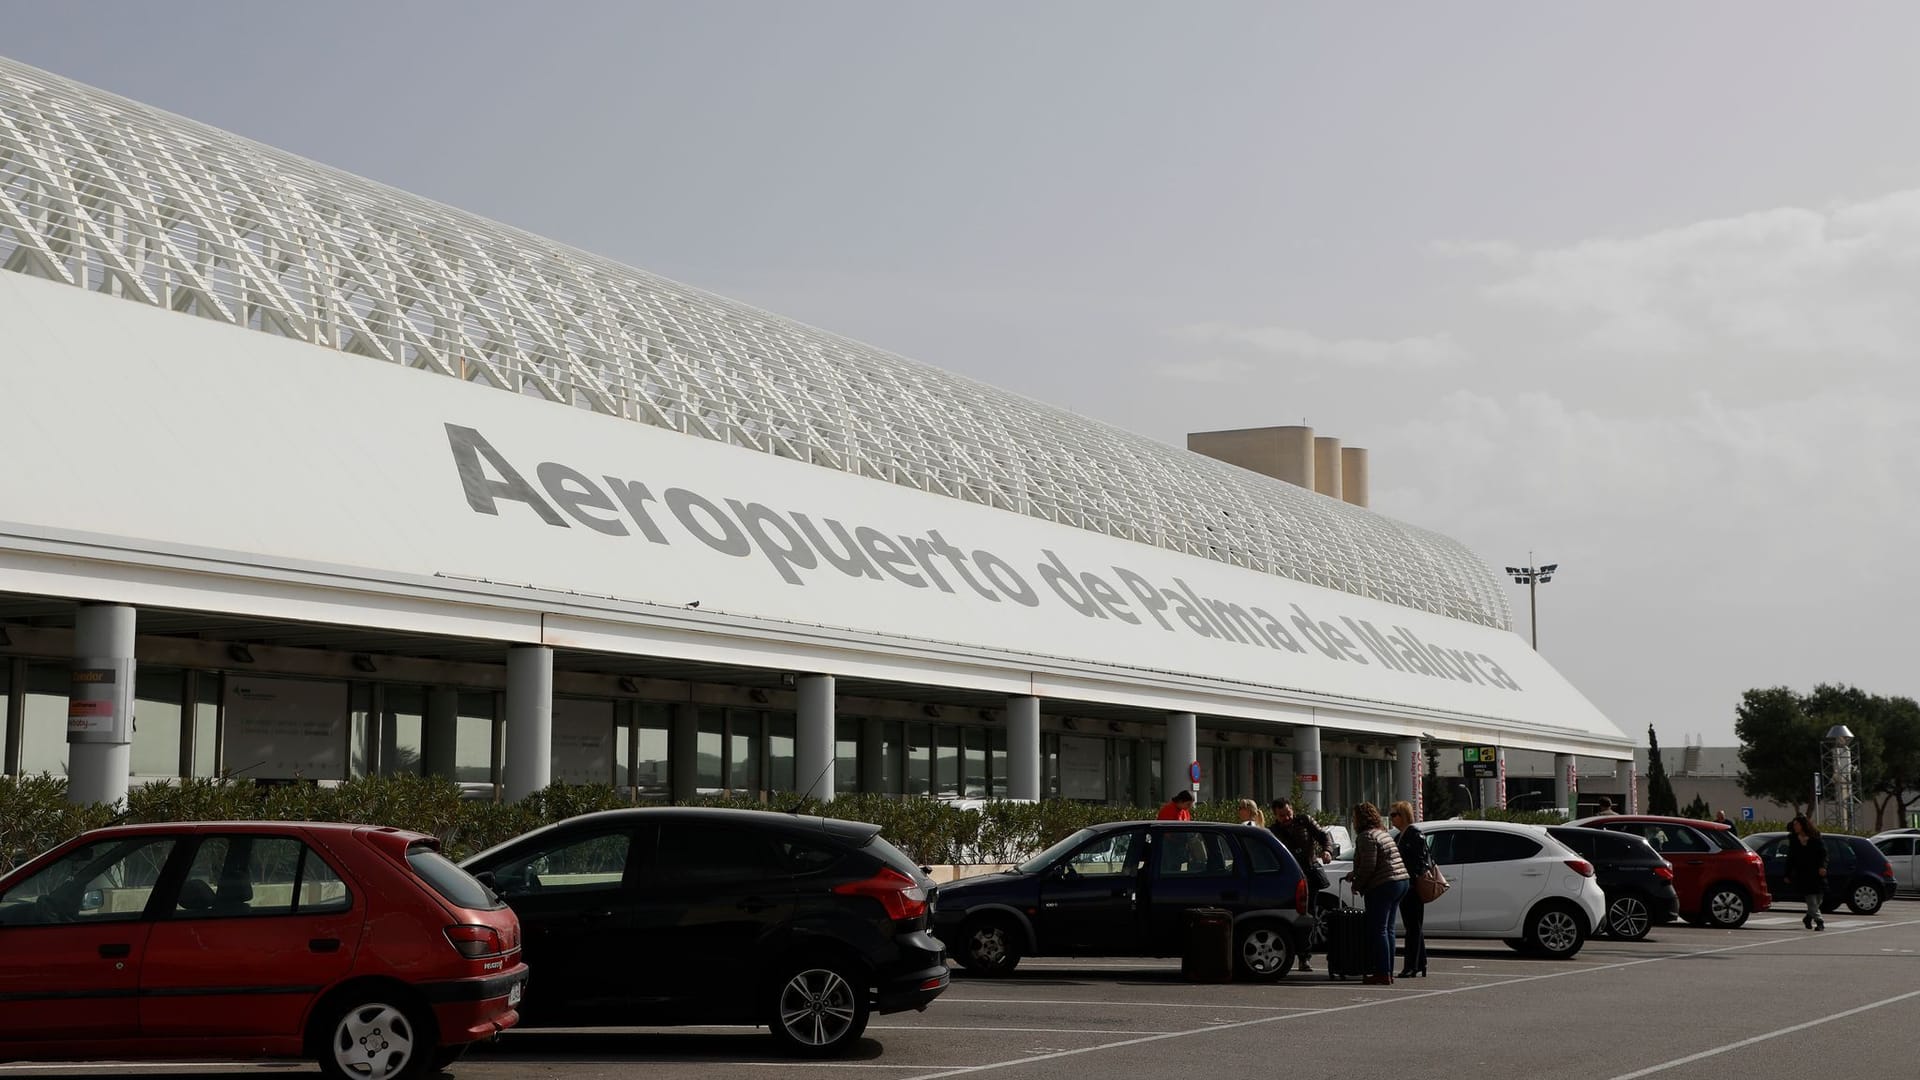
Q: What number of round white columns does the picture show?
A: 10